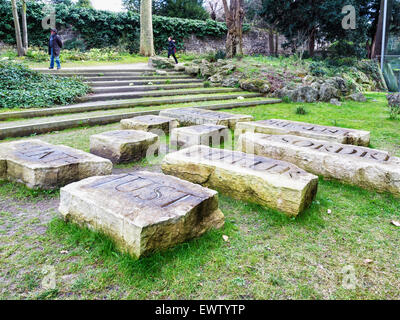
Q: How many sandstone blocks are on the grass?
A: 9